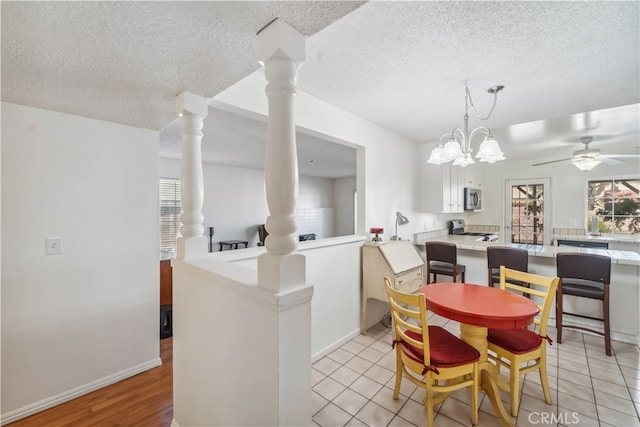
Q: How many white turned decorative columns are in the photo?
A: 2